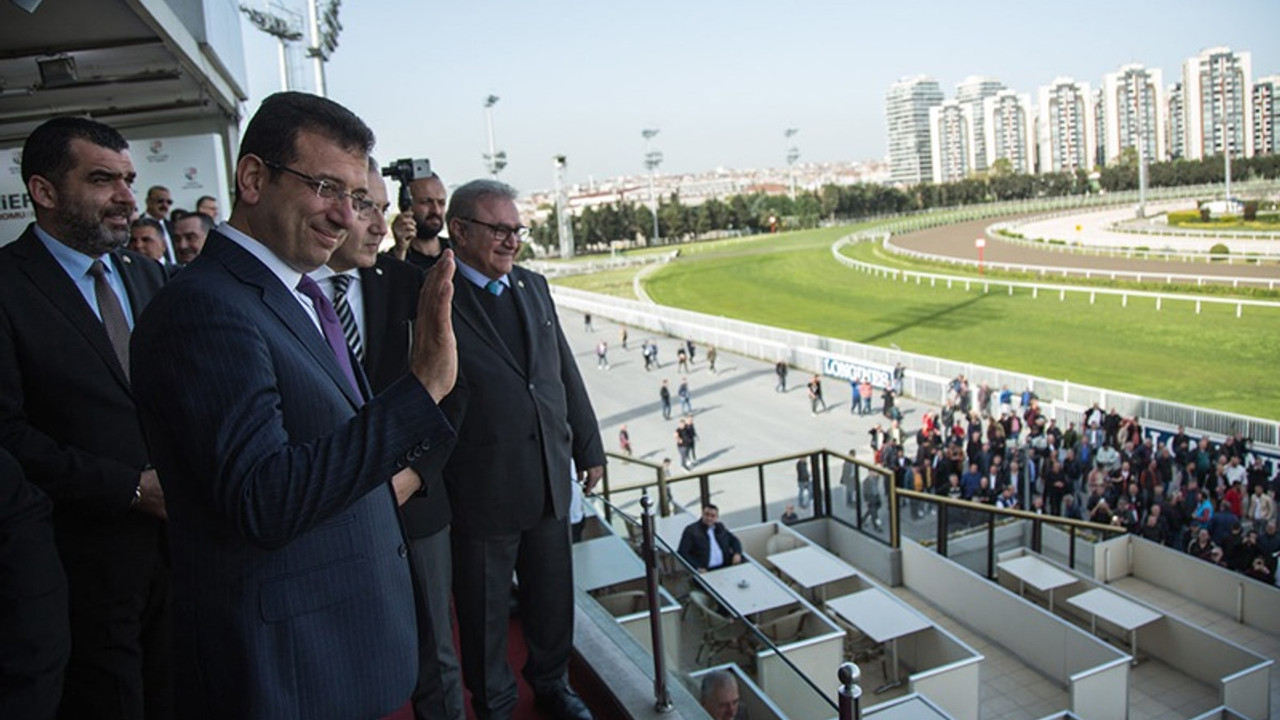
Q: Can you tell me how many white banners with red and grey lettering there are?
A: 1